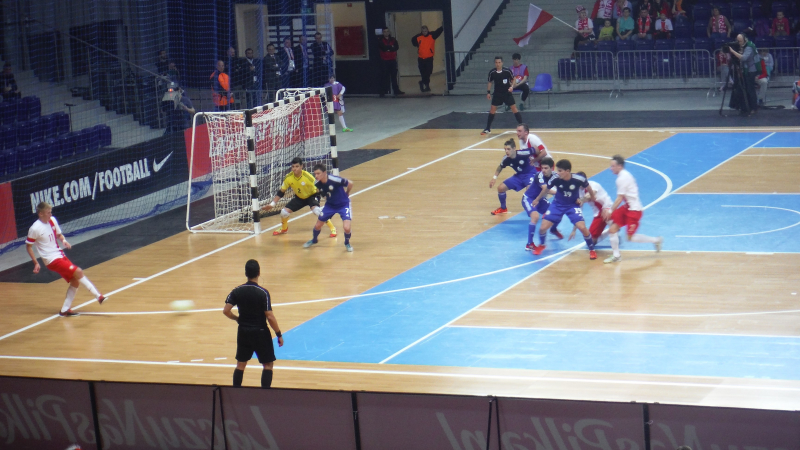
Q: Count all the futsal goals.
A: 1